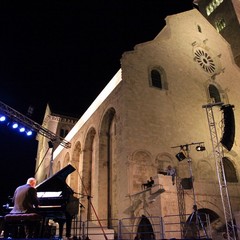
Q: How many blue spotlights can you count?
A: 4